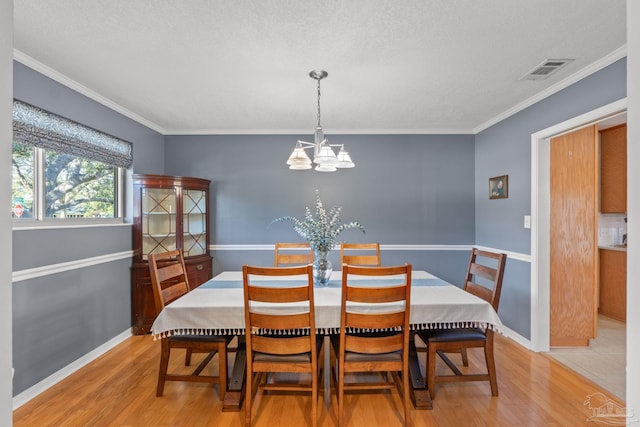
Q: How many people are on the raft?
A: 0